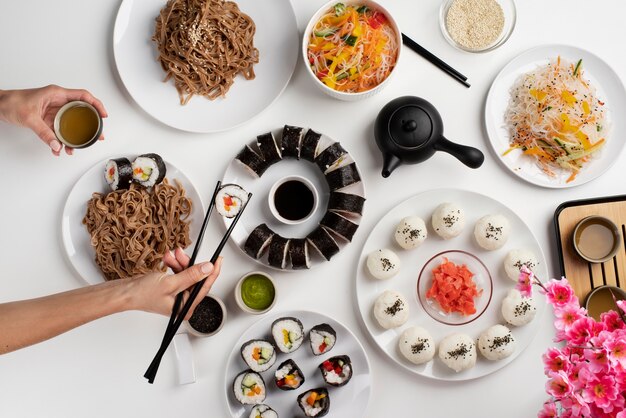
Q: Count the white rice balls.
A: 10